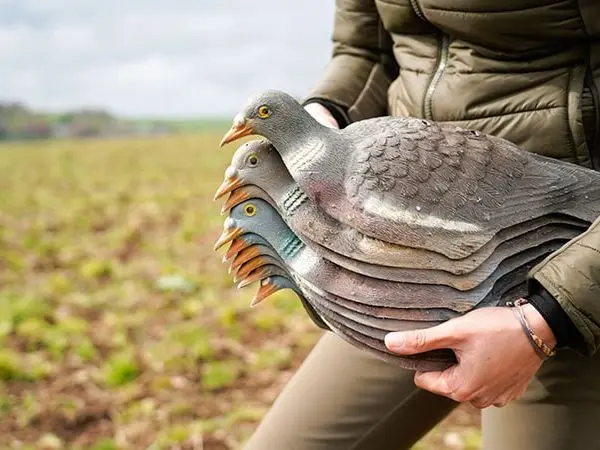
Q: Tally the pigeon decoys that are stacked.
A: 9